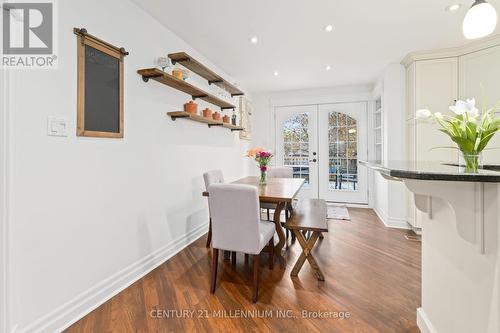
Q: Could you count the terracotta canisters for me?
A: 4